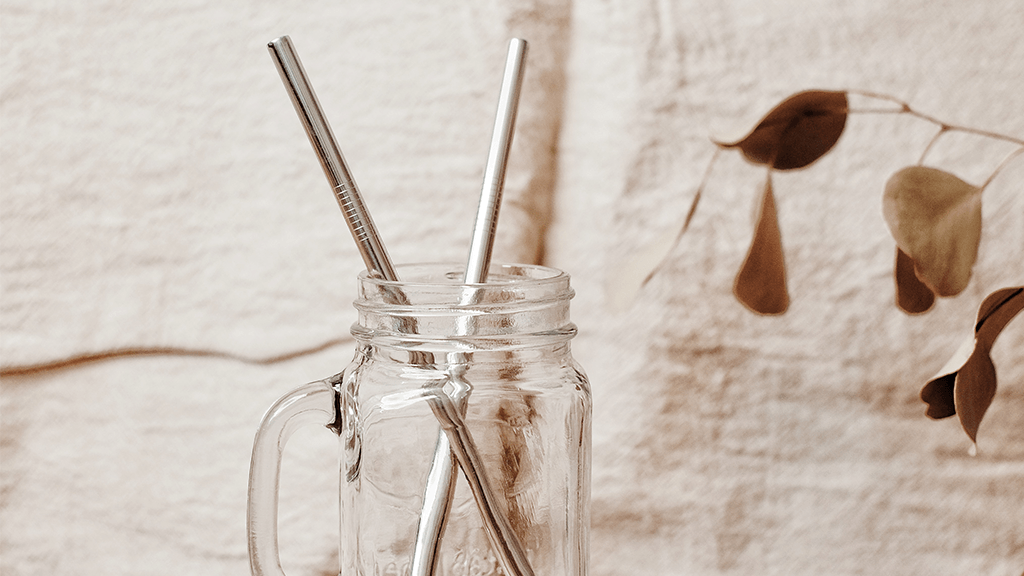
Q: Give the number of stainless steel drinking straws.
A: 2